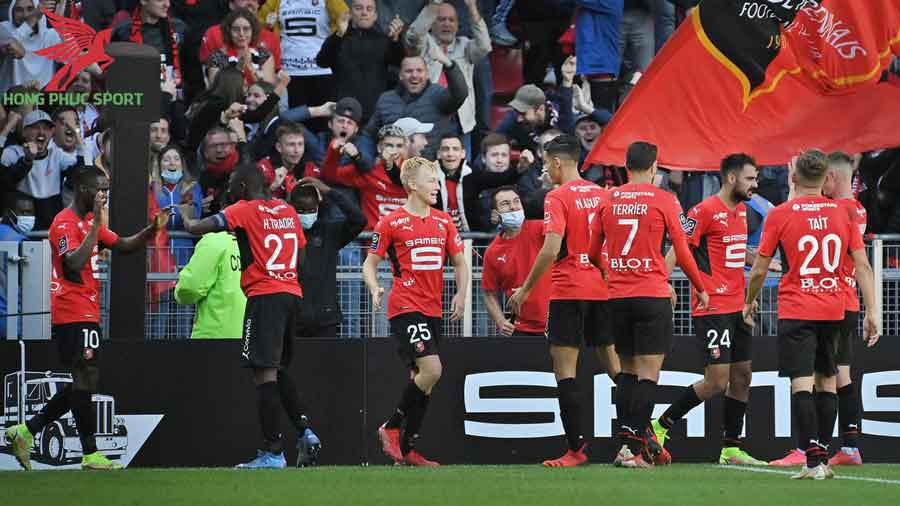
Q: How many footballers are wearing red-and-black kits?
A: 8